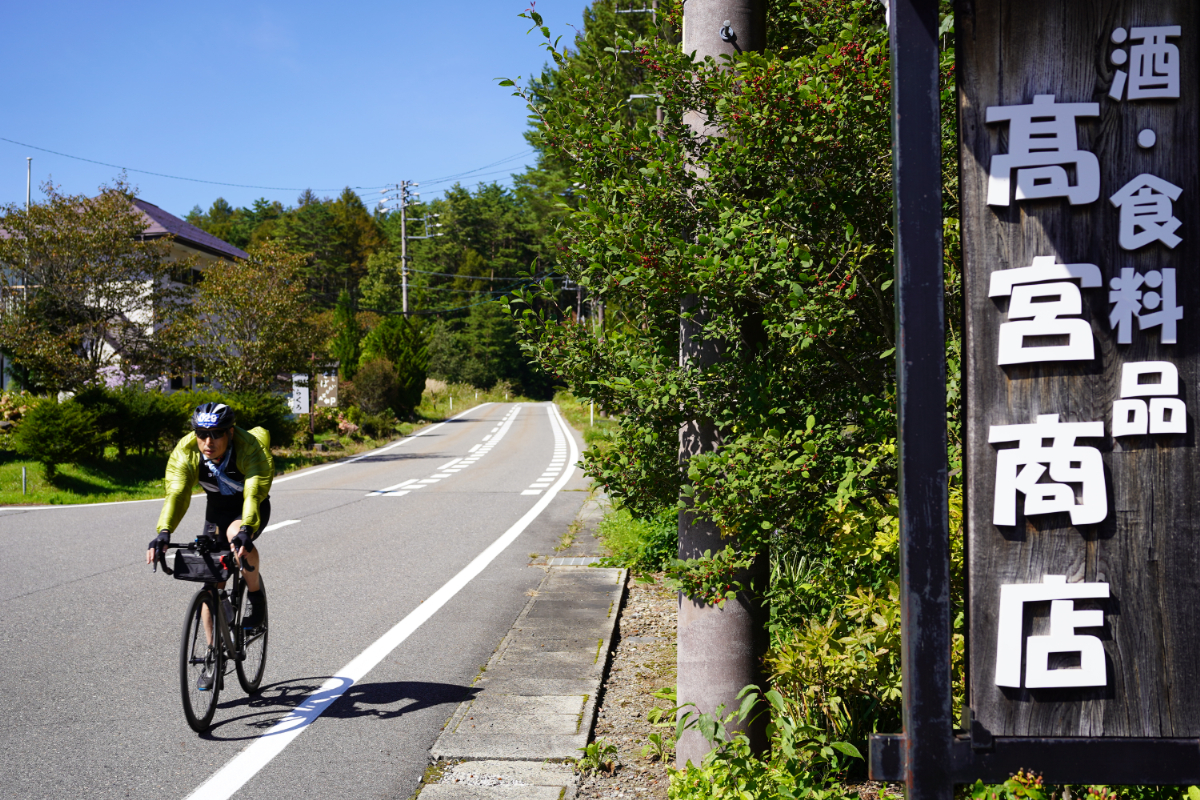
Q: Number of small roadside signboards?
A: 2